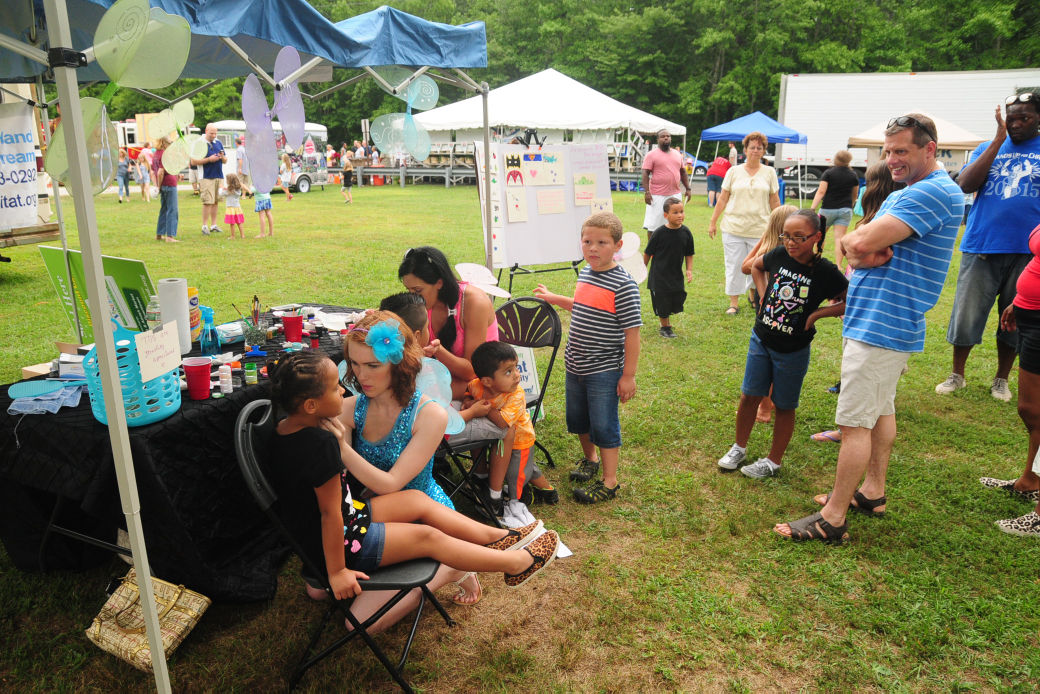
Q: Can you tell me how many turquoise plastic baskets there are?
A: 1